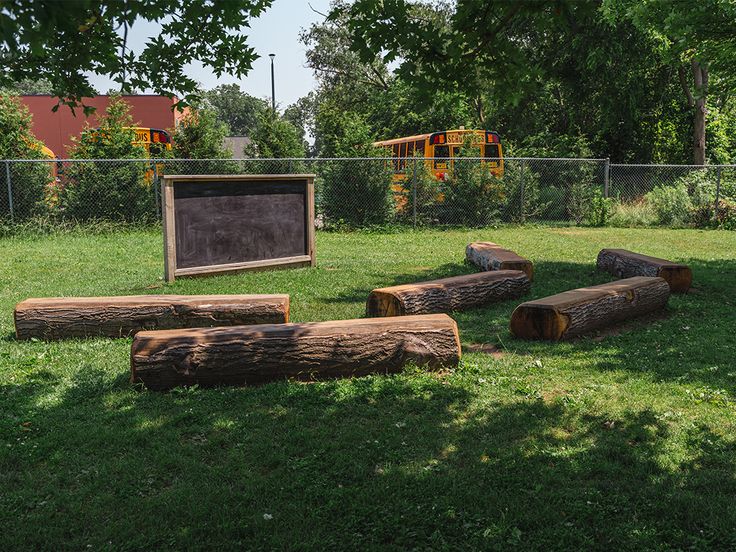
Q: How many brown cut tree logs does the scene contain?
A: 6